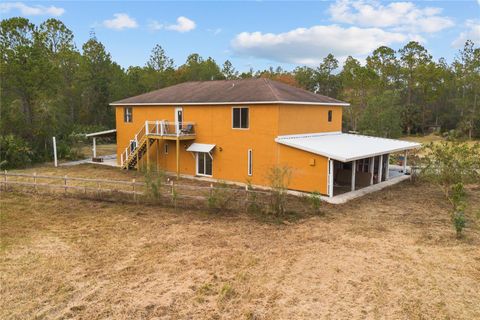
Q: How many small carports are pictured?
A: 1